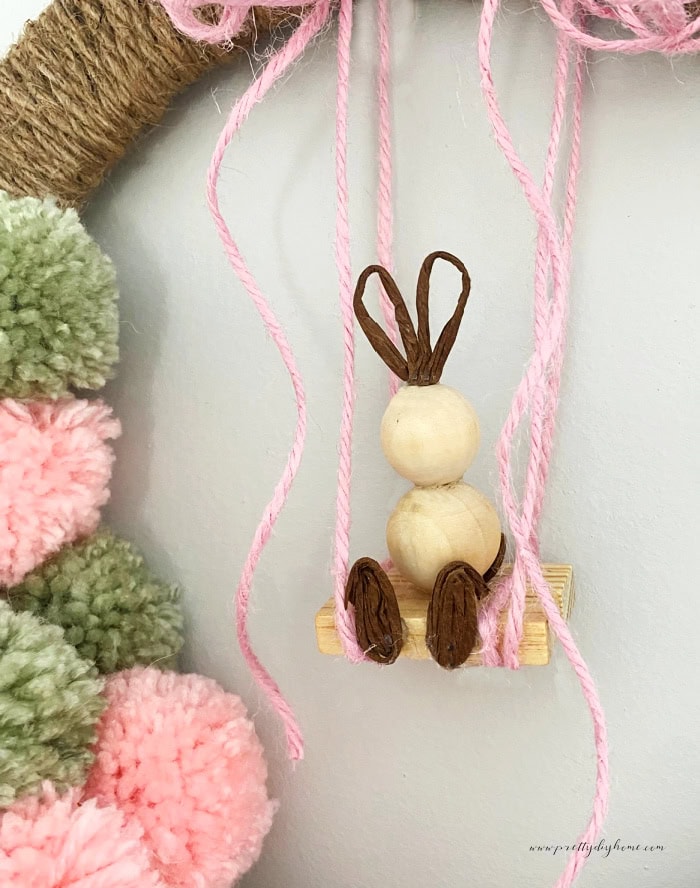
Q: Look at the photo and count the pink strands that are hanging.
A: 6